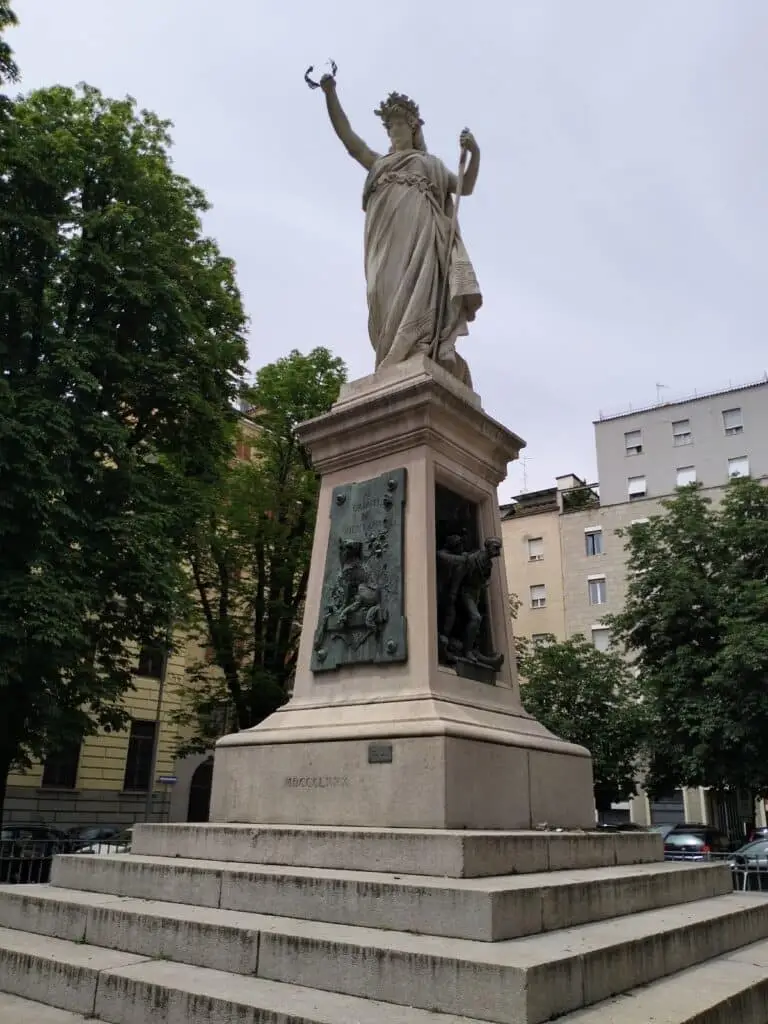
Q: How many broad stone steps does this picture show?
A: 4